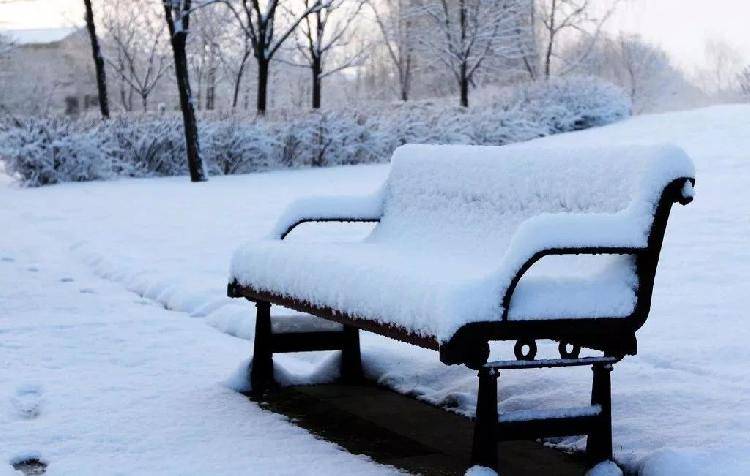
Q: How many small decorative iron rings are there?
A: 2